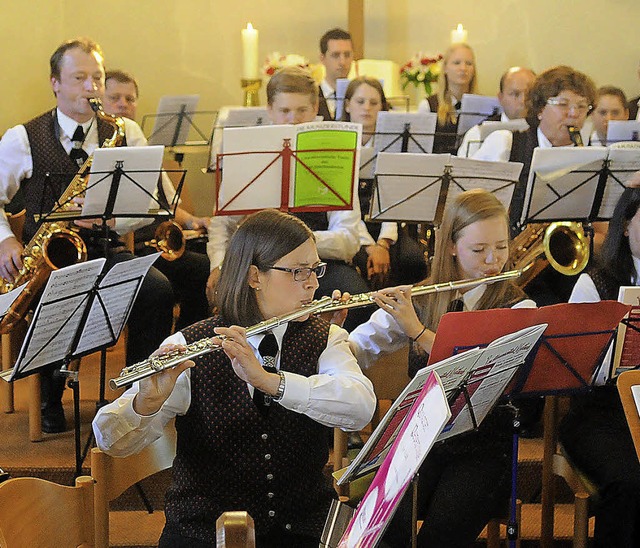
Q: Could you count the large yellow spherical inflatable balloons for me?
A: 0